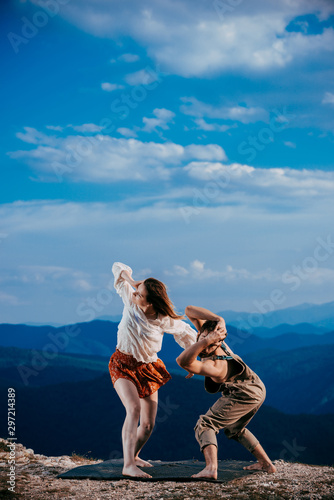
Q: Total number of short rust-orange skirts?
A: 1